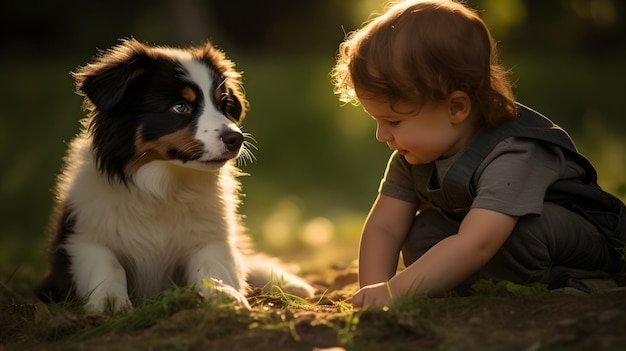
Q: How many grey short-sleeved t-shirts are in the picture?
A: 1